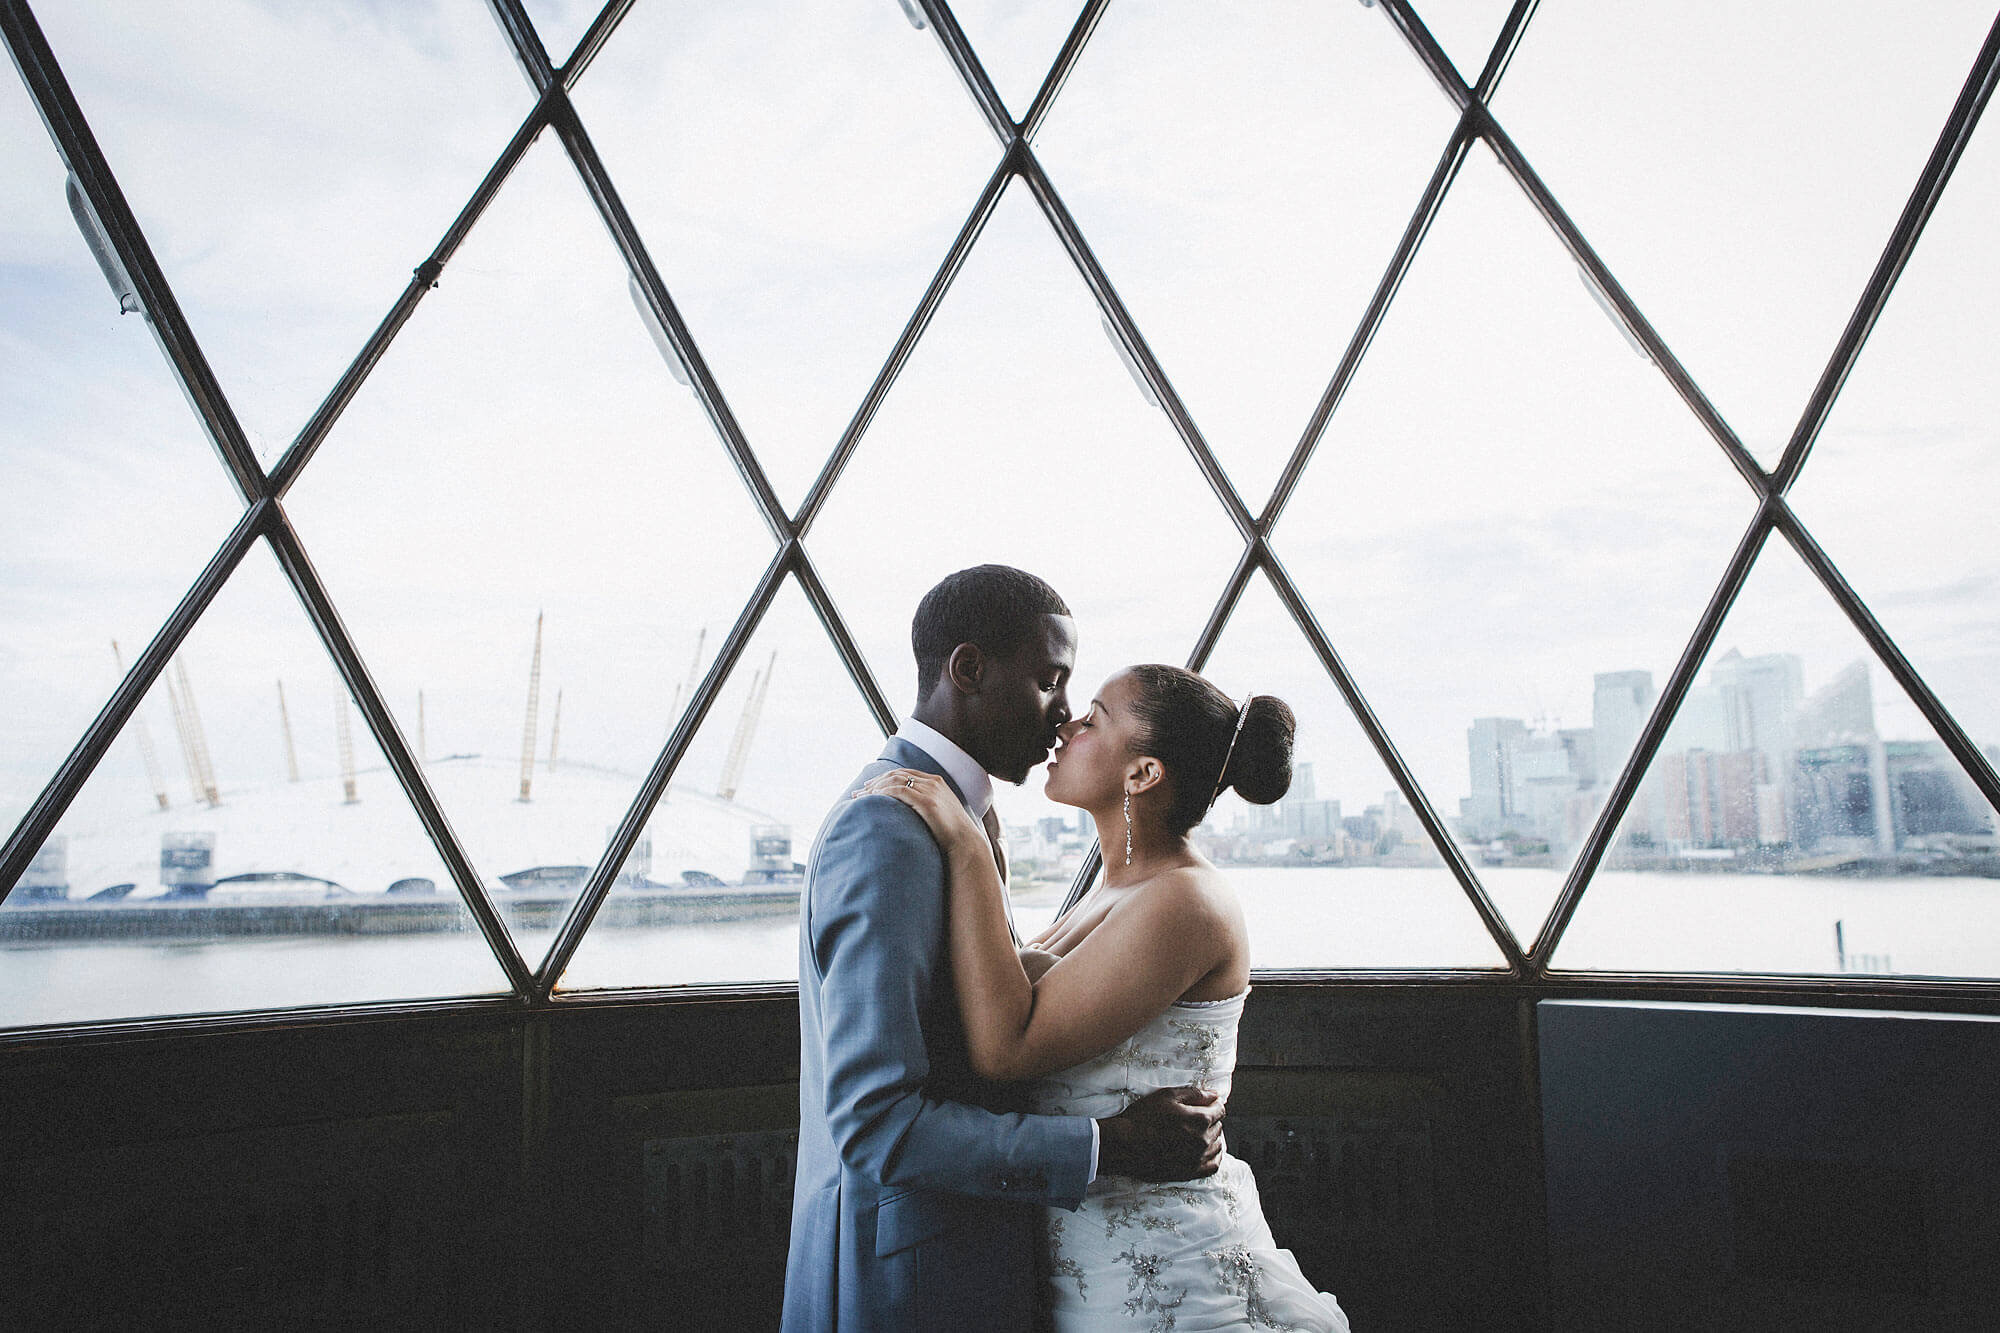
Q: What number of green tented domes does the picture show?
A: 0